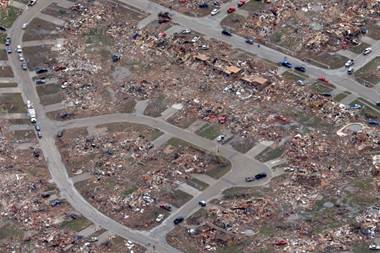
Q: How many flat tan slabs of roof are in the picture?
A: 3